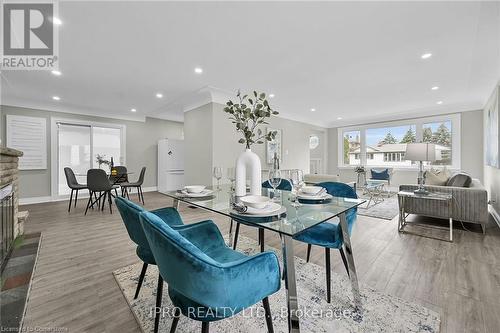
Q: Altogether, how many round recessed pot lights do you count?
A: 12